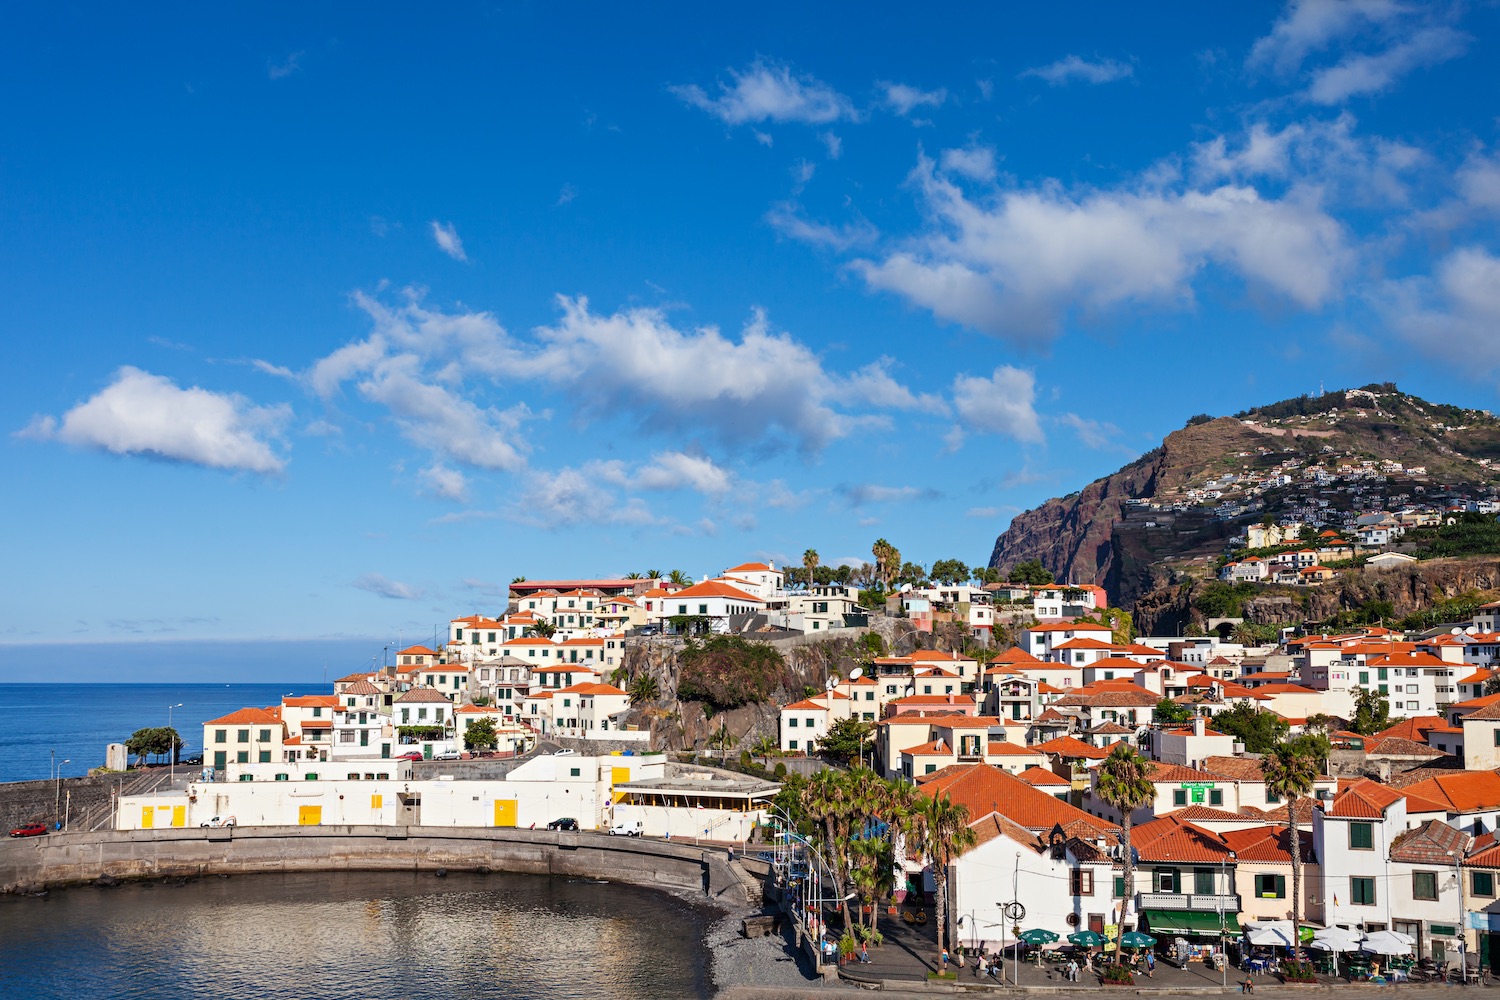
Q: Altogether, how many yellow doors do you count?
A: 4